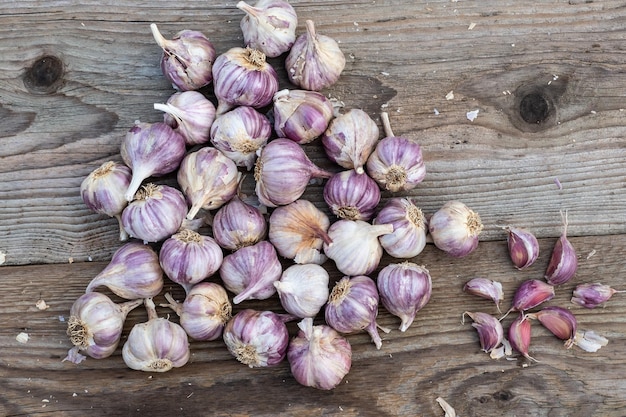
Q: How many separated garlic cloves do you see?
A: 8